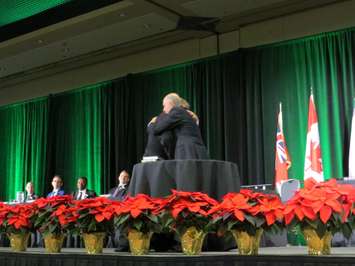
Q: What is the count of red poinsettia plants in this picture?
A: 7